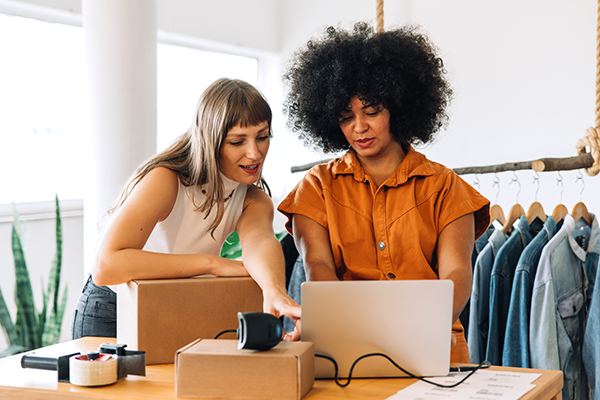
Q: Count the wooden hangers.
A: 5